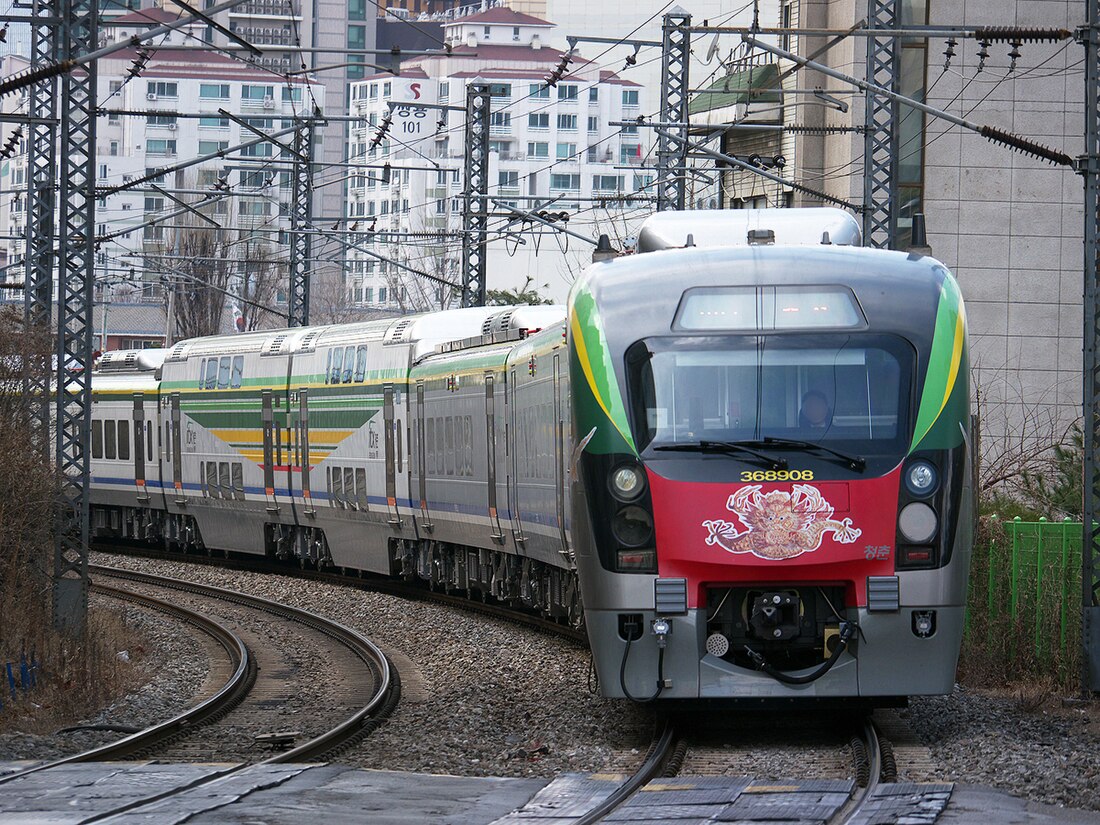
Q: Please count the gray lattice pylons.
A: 7